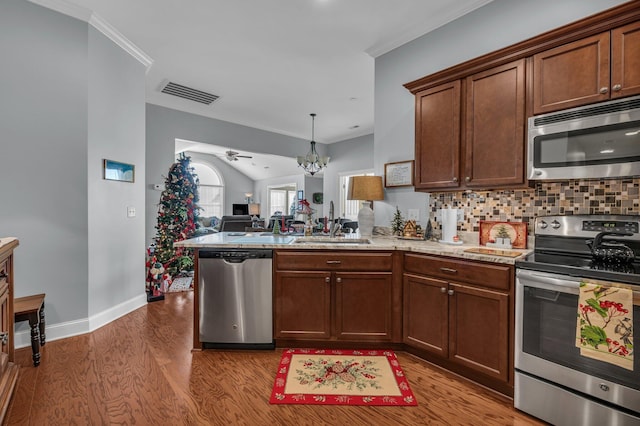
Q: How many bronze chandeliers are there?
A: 1